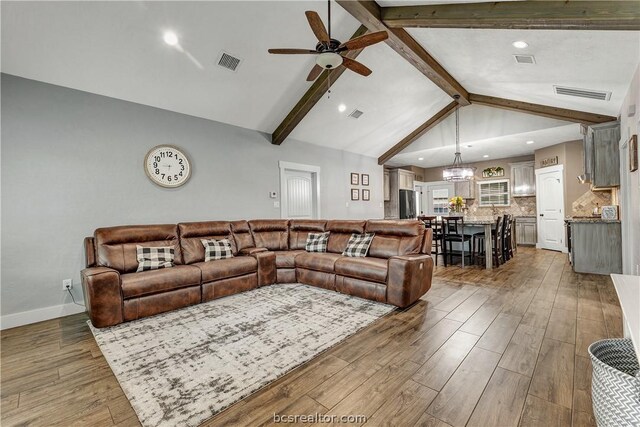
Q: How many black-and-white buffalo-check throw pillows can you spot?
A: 4